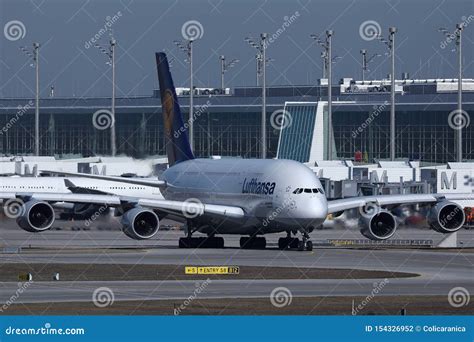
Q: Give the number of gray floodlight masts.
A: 11